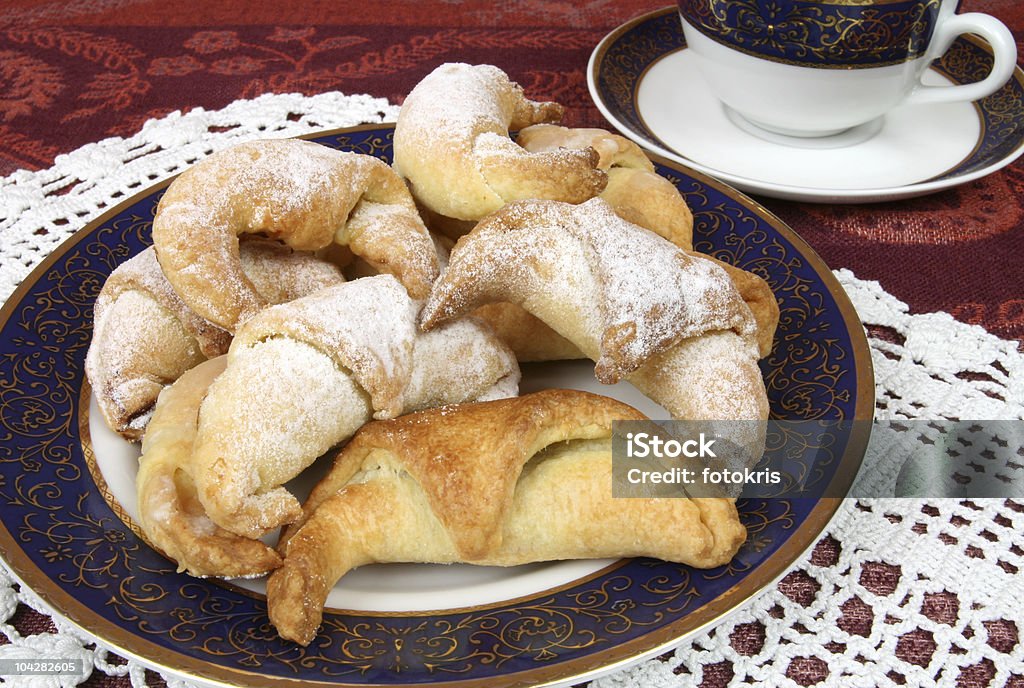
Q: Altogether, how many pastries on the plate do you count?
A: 9